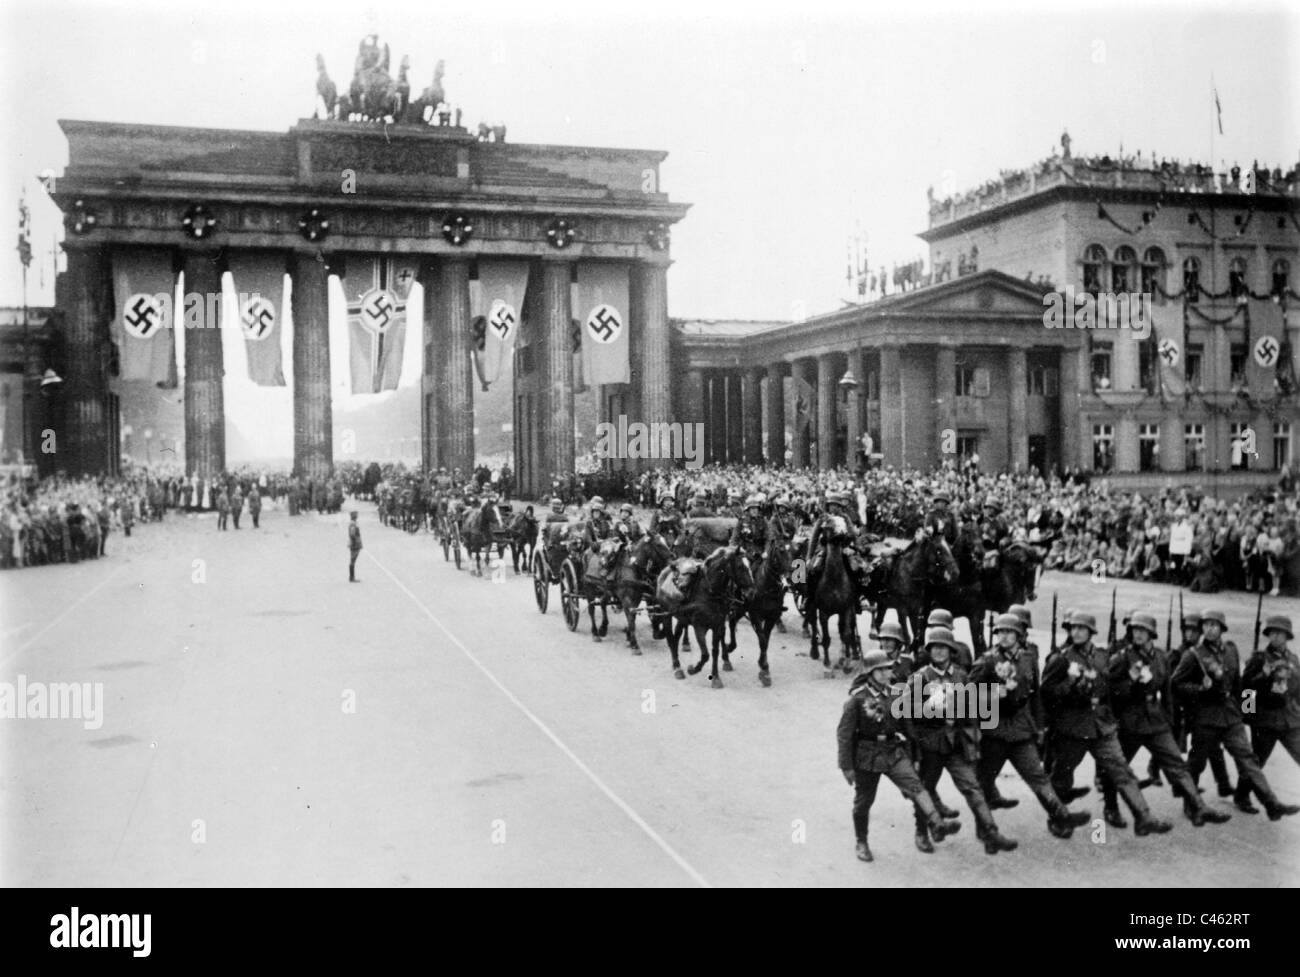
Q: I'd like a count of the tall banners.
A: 7